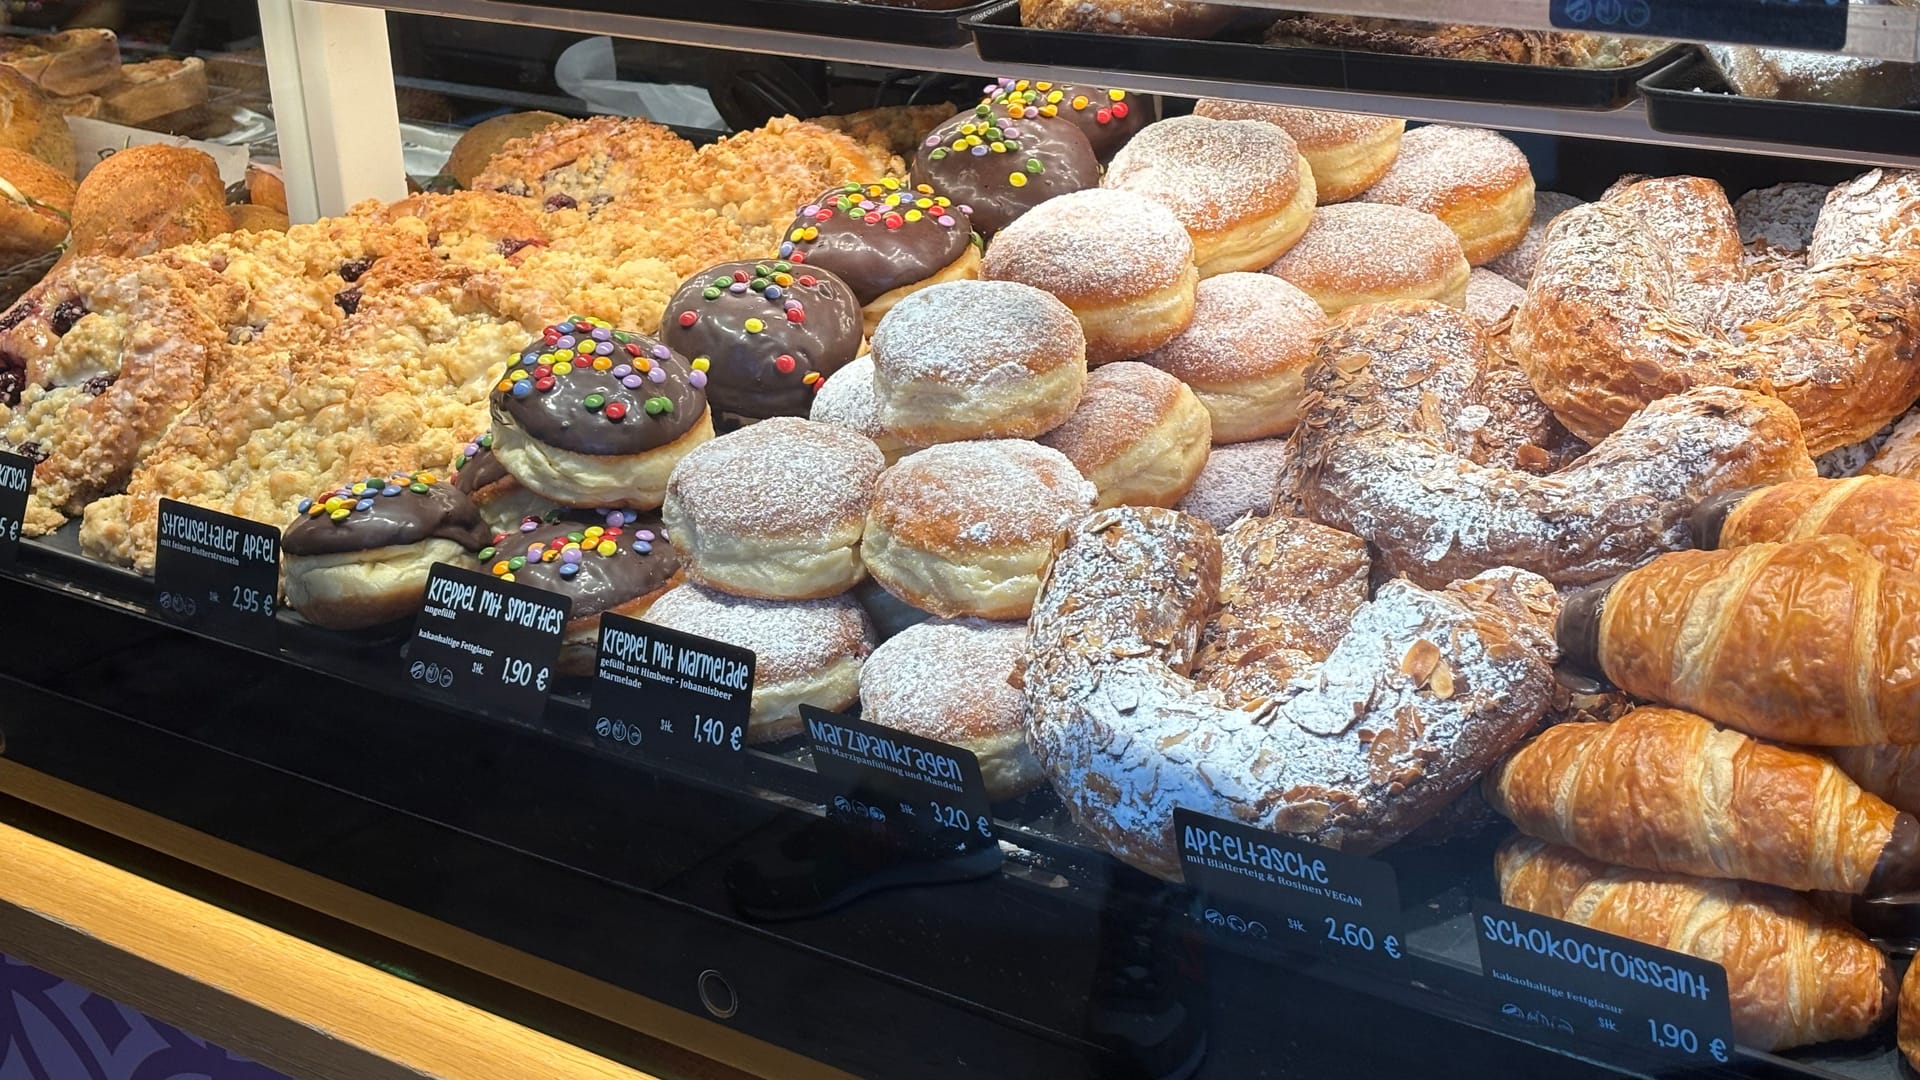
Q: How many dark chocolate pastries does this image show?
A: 8